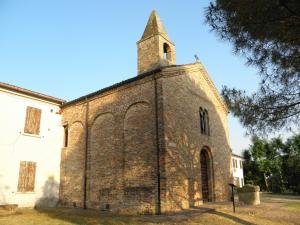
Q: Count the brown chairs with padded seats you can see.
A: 0